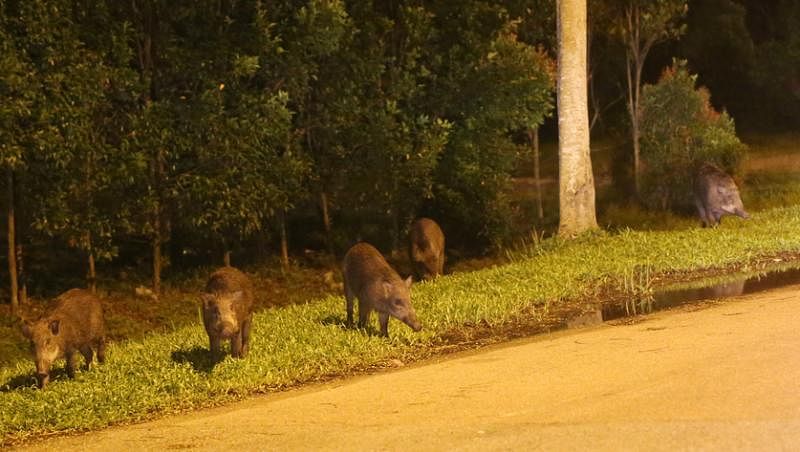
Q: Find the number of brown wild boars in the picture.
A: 5